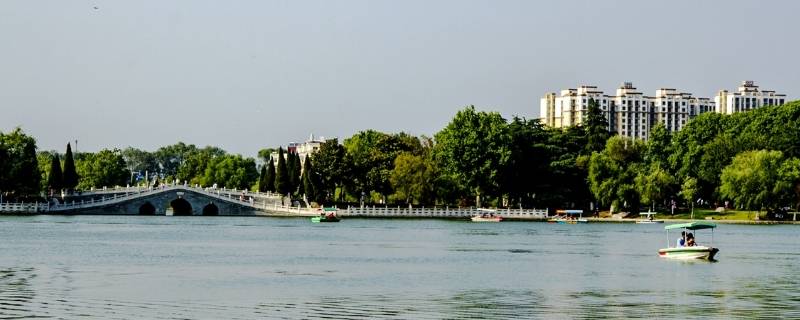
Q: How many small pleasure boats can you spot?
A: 5